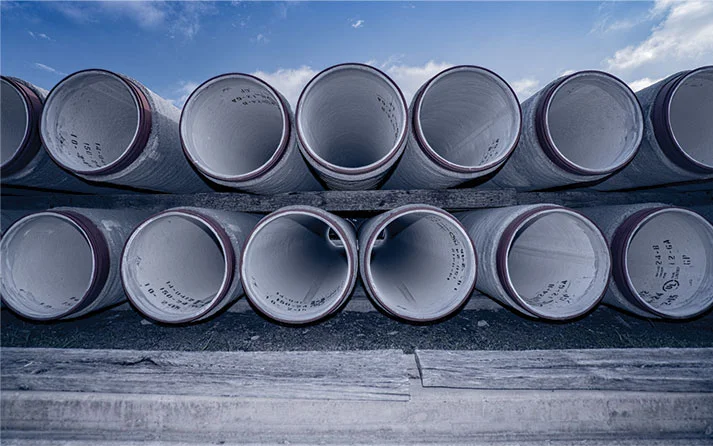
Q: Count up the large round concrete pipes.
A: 13